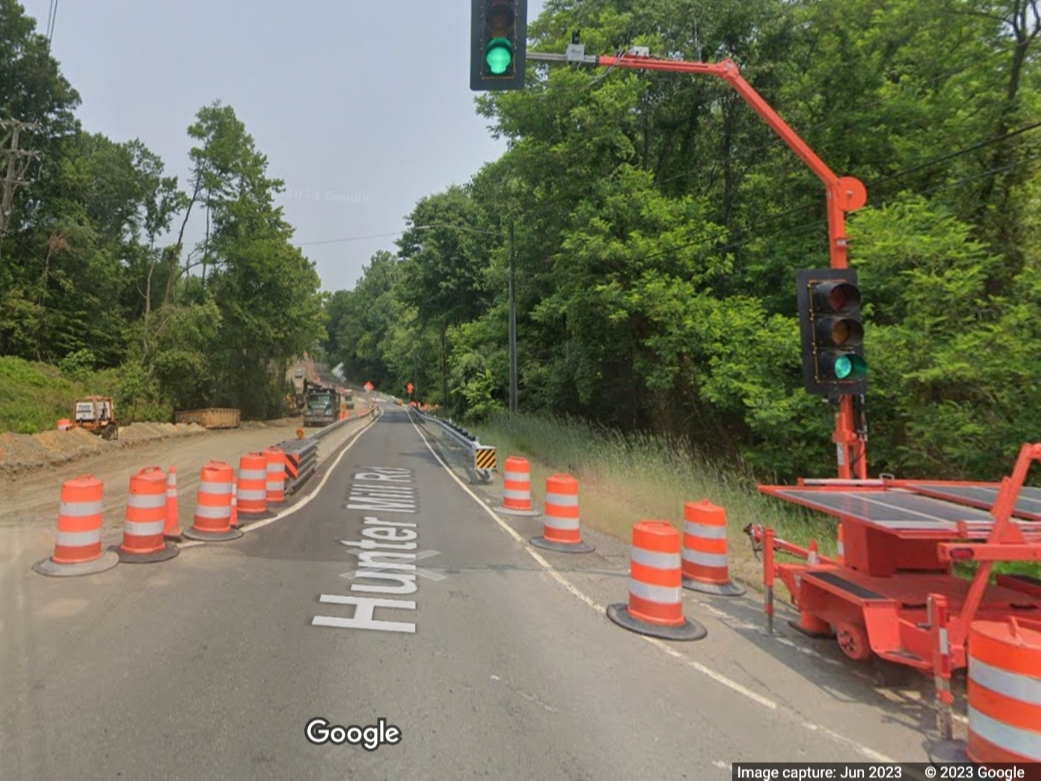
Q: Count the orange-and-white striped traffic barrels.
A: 10